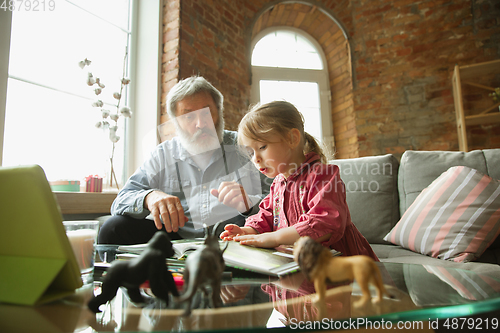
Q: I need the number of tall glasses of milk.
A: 1